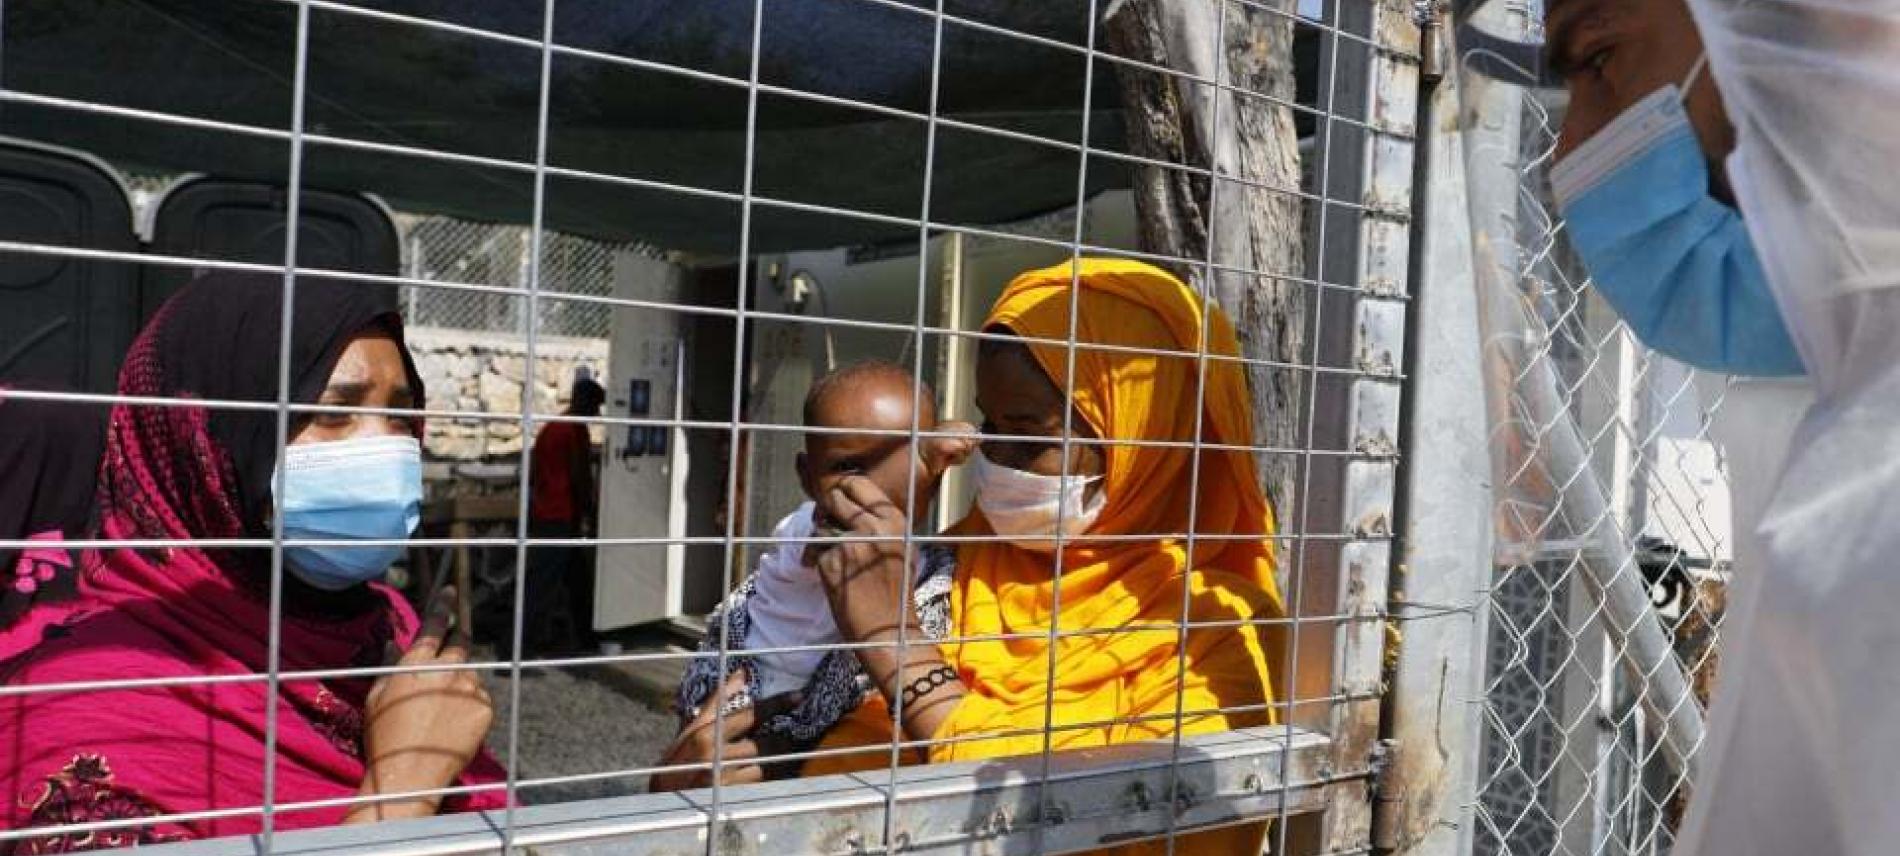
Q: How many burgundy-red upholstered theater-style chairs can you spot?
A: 0